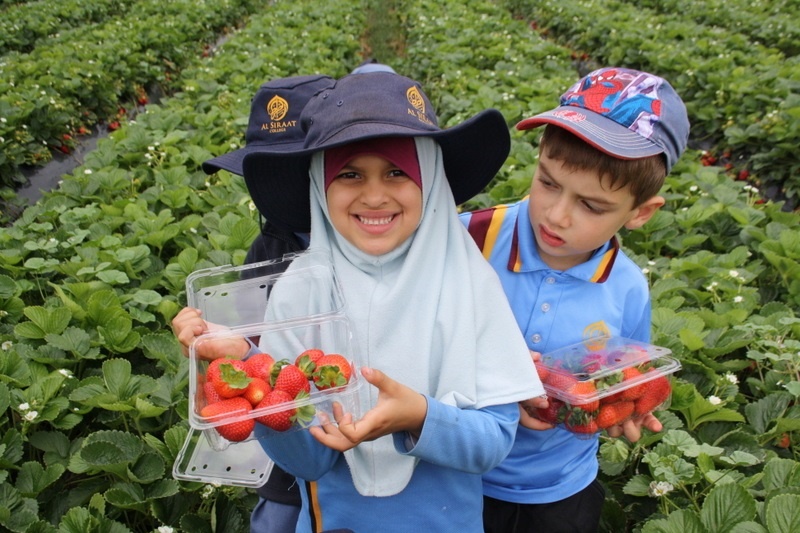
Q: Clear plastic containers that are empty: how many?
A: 1